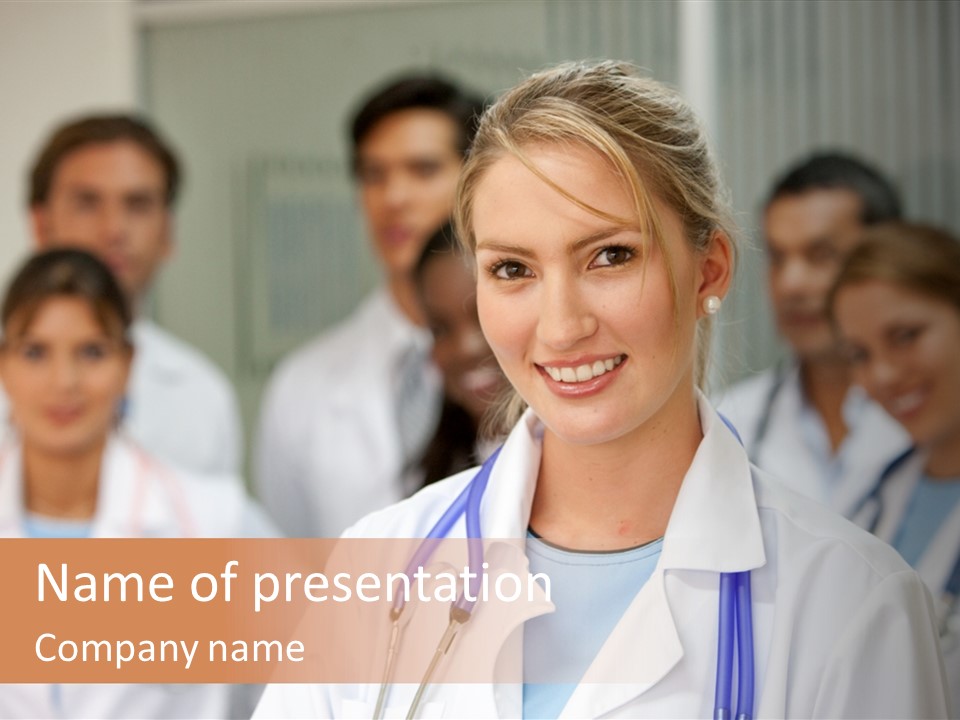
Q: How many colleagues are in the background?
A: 6